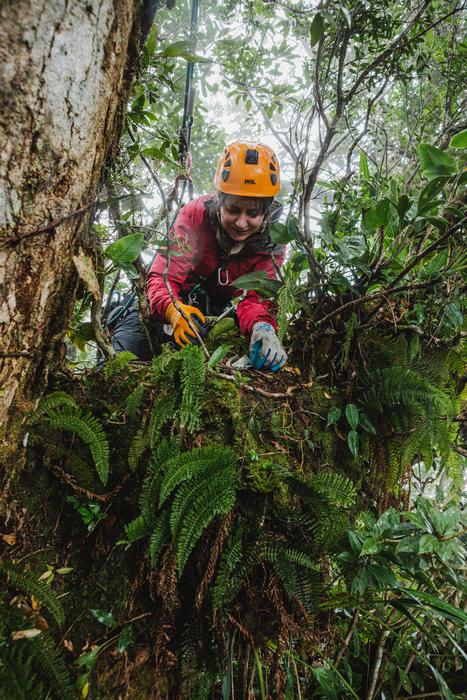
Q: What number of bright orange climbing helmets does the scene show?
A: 1